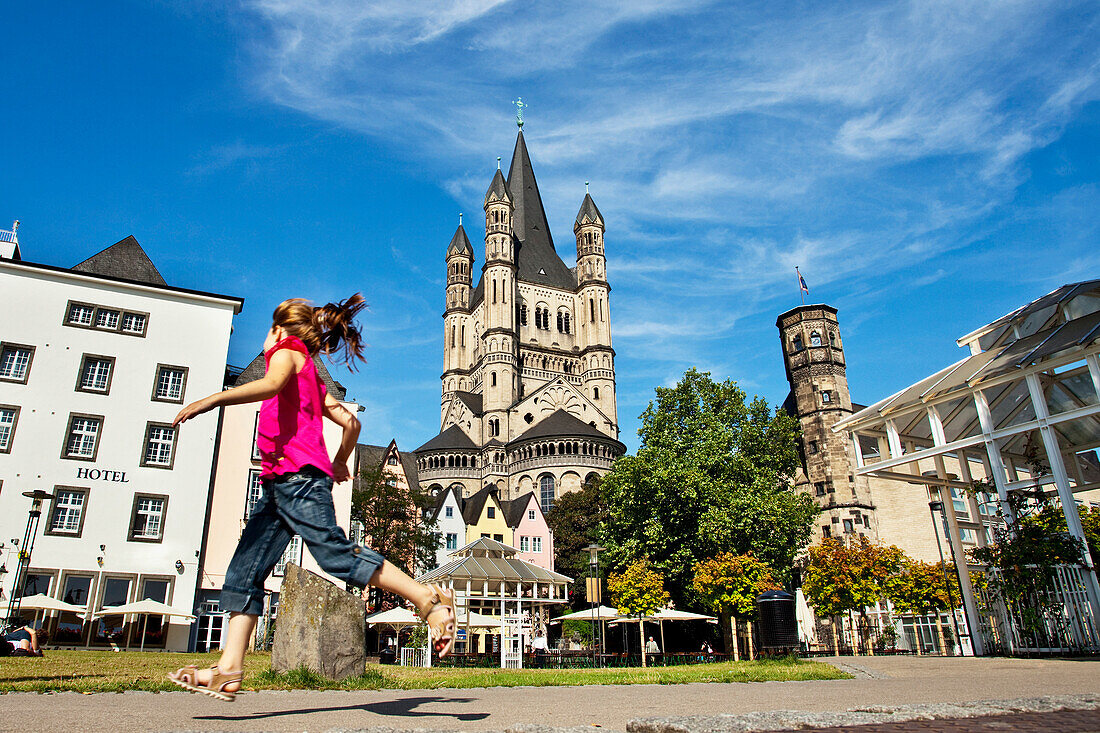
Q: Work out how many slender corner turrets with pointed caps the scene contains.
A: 3